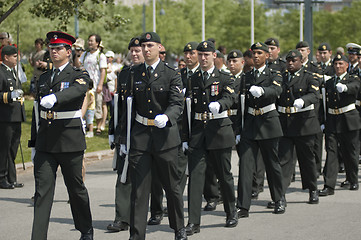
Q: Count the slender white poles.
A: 4